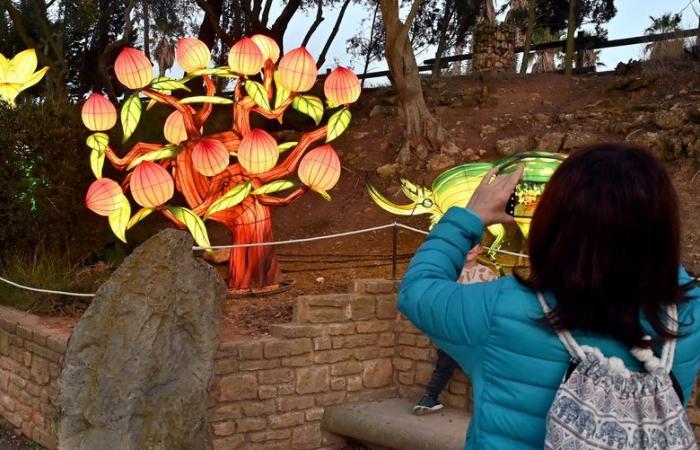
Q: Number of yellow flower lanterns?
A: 1